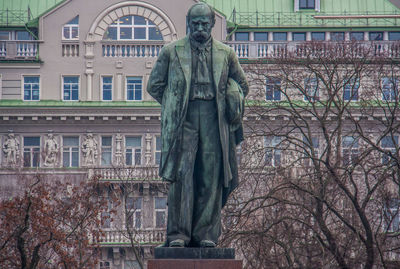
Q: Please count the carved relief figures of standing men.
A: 3